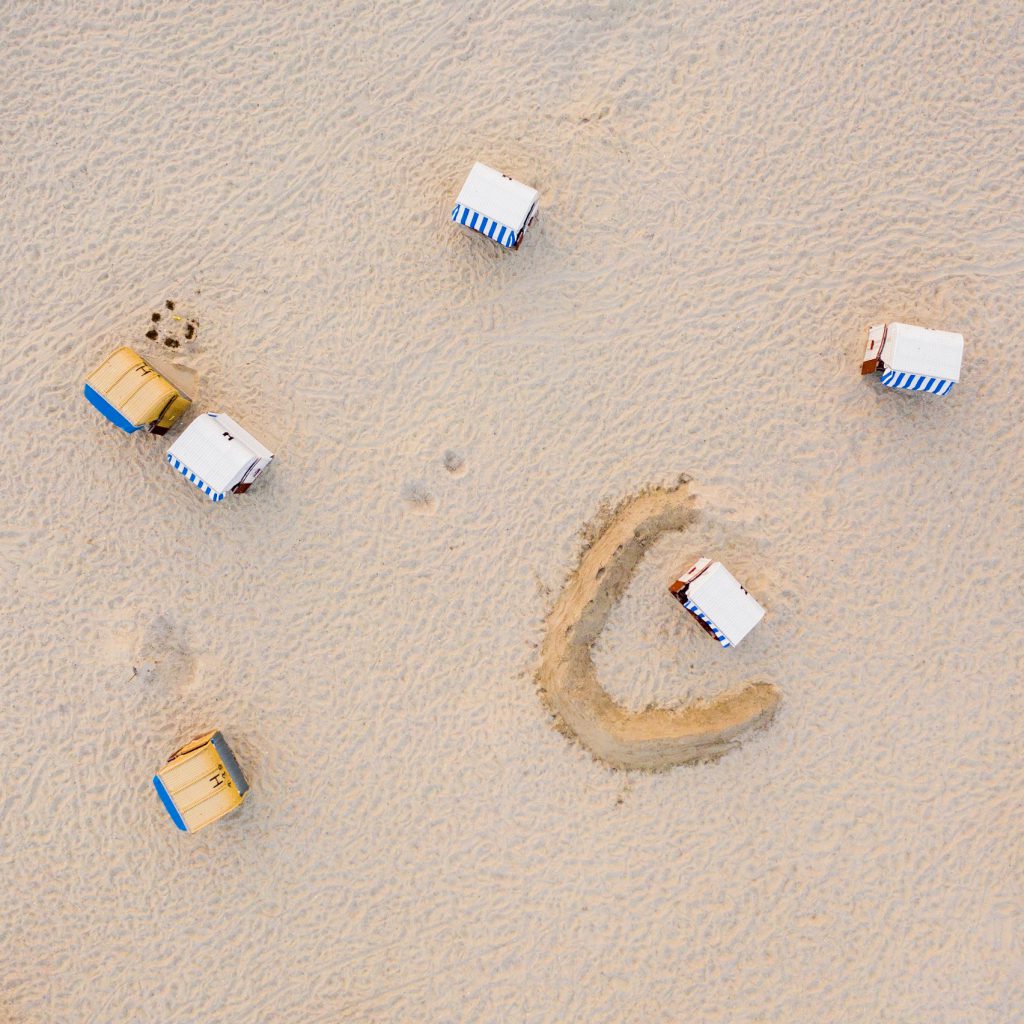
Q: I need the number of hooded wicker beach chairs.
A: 6